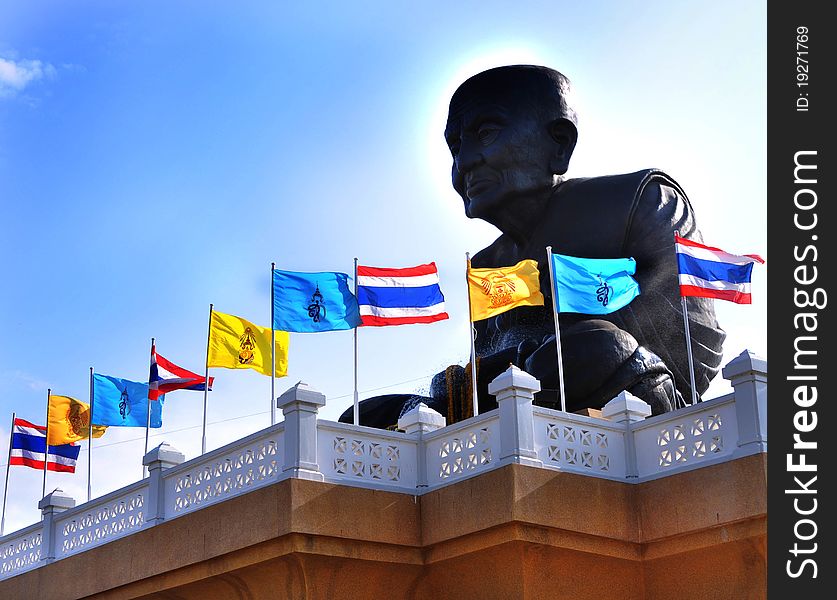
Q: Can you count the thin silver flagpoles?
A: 10